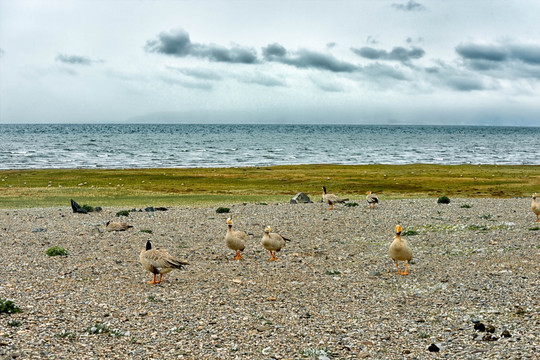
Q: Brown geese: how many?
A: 8